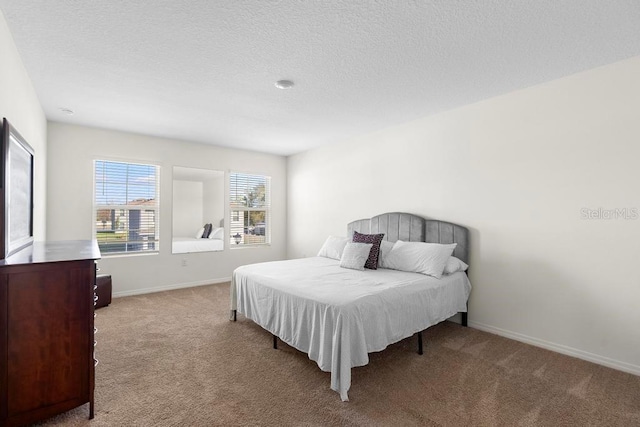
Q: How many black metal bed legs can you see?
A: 4